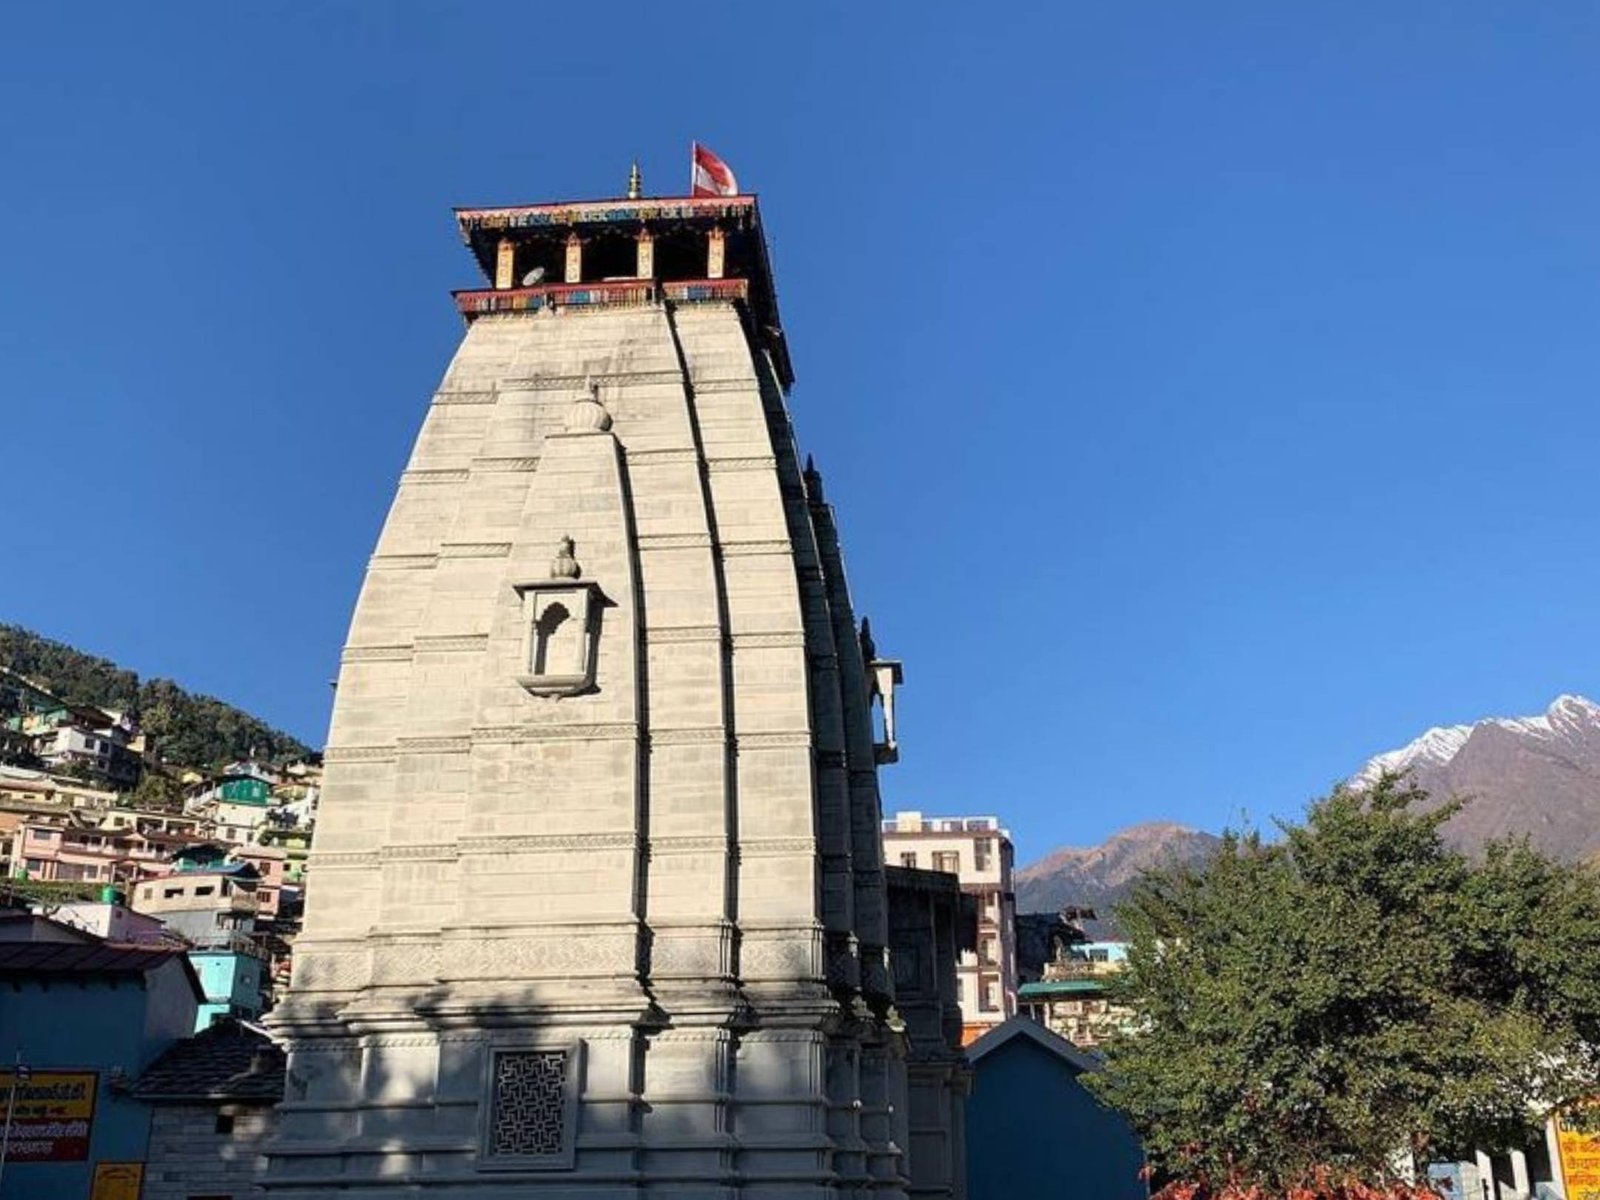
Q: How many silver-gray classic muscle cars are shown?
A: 0